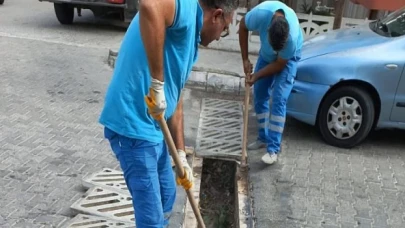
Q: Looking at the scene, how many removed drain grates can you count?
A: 3